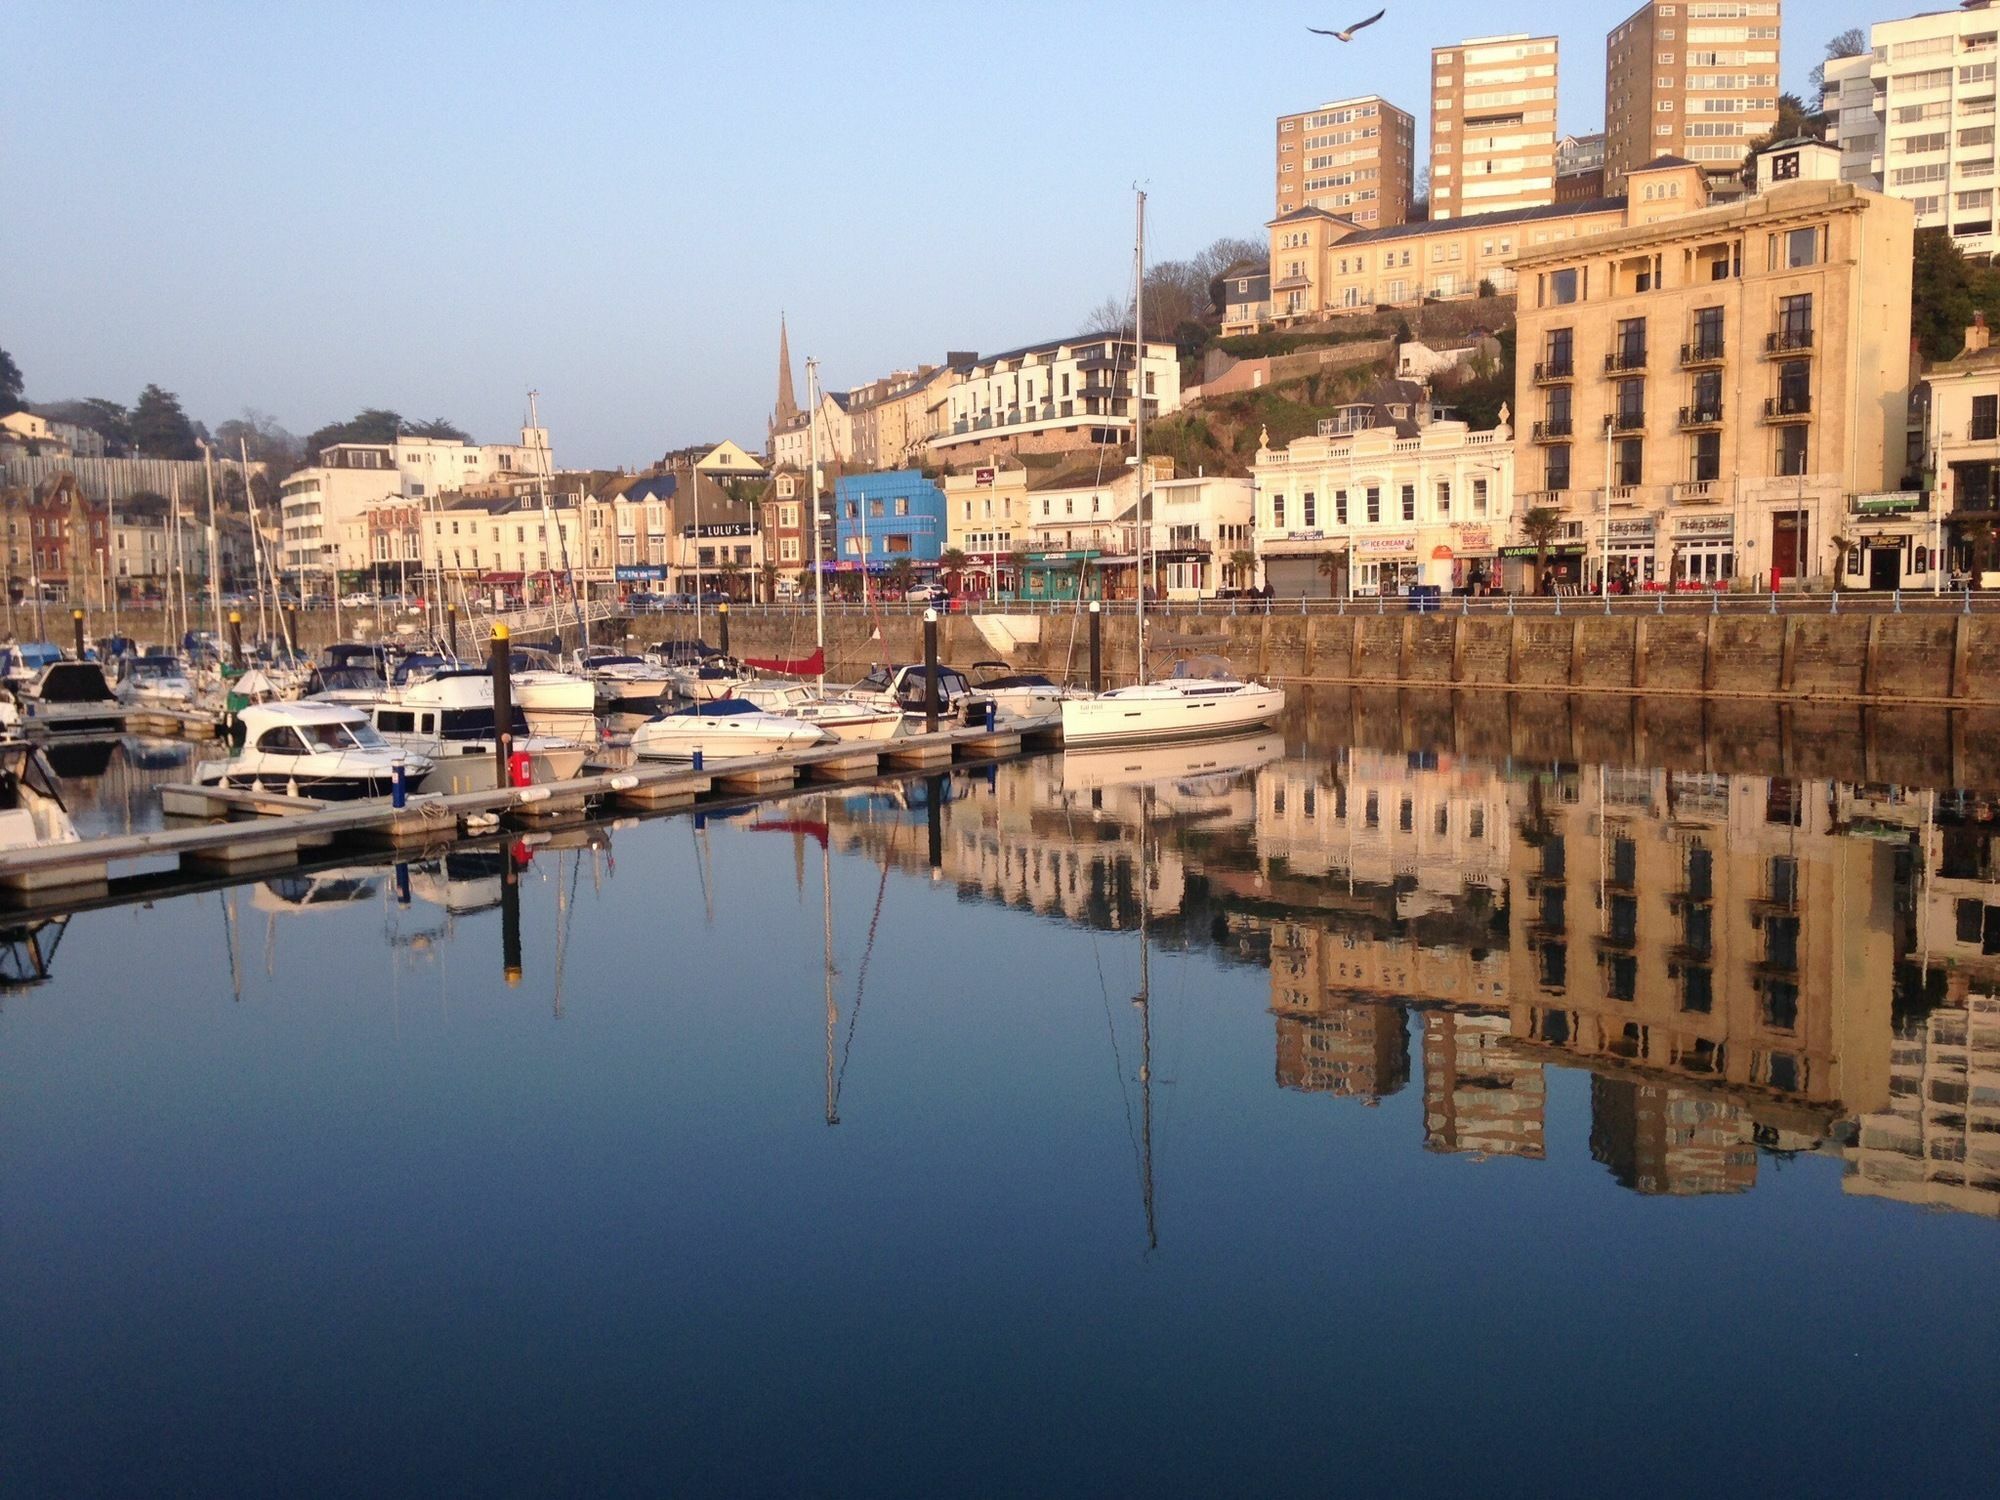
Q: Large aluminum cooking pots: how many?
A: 0